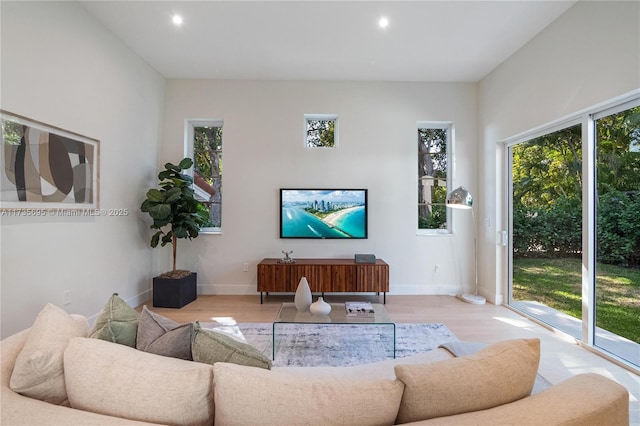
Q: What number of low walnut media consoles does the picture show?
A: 1